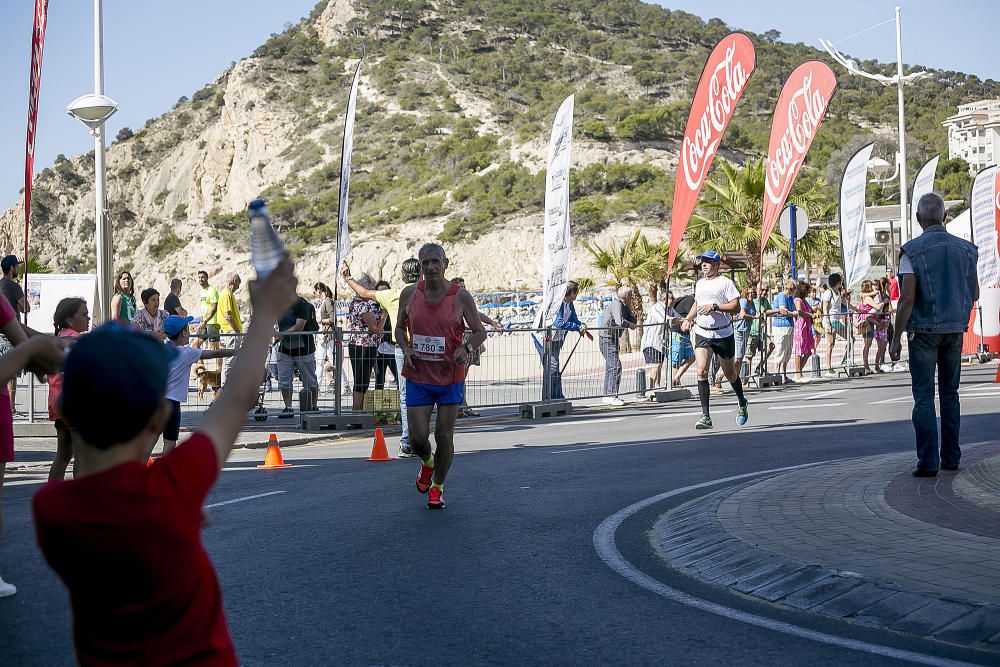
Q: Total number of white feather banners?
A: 5